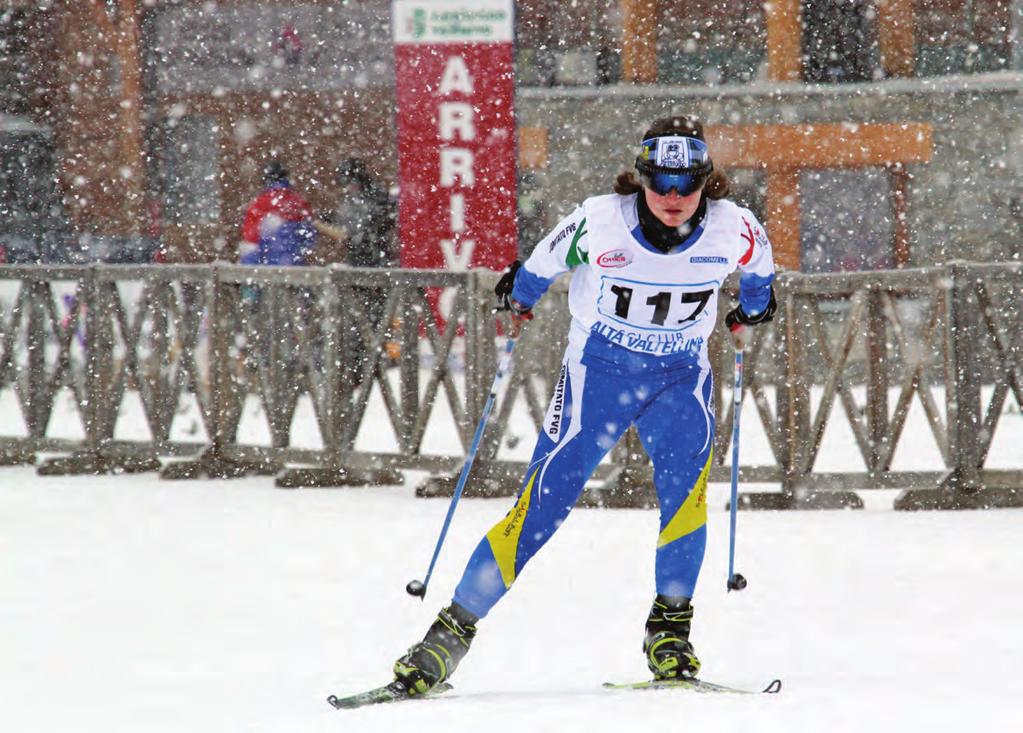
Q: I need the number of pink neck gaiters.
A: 0